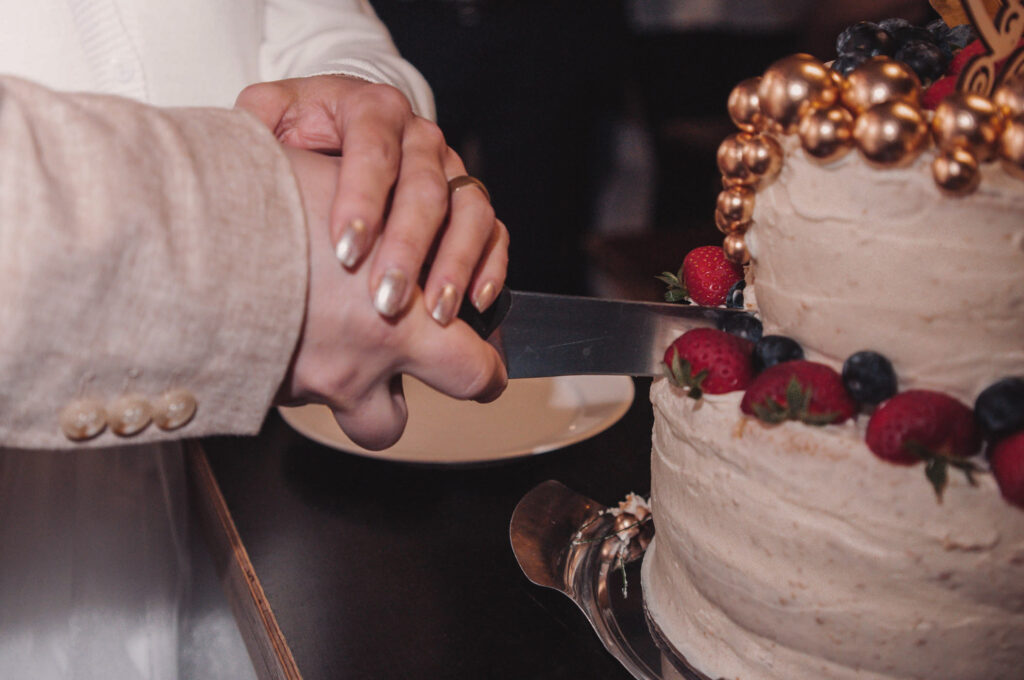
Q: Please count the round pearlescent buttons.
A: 3